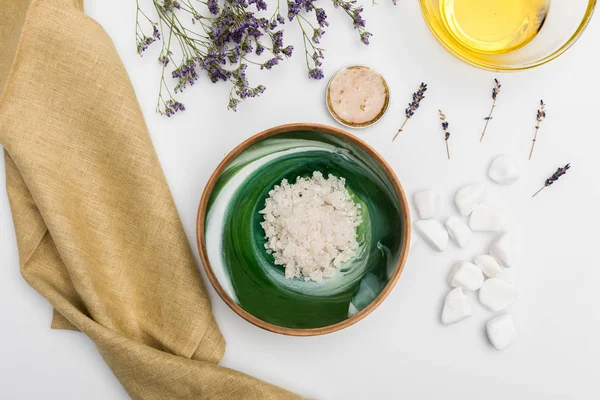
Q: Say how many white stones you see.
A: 12